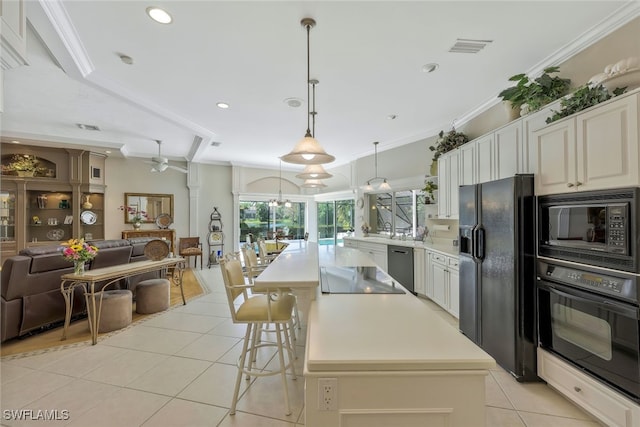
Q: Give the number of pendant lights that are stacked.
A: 3